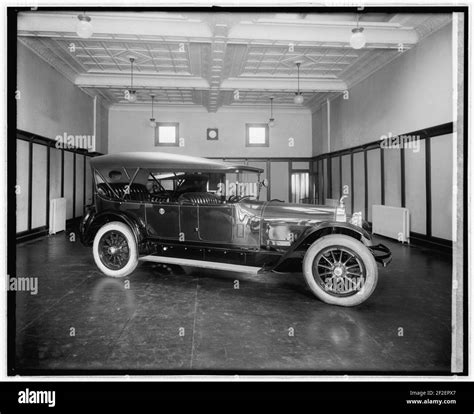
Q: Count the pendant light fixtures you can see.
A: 6